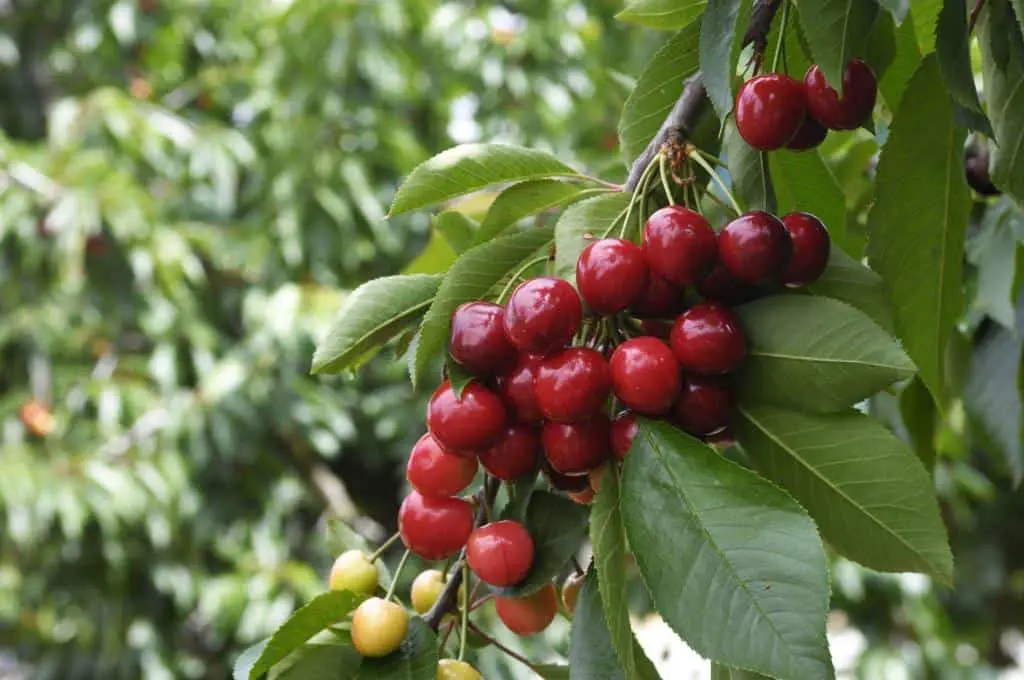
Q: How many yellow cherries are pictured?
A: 4